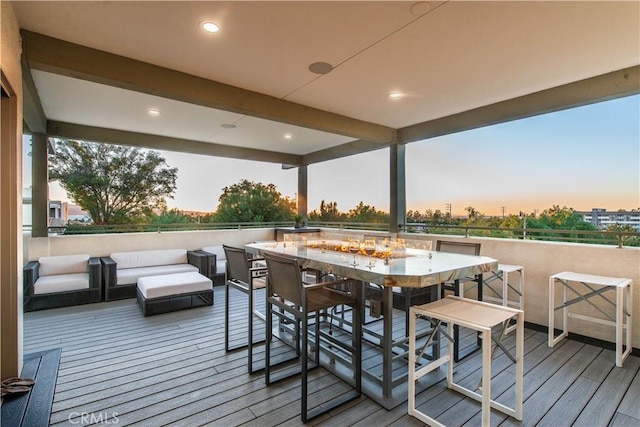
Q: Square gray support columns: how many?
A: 3